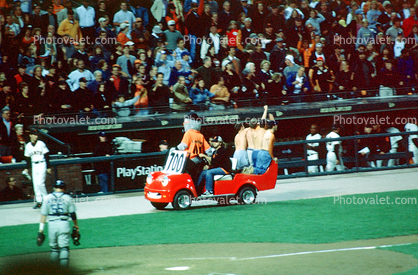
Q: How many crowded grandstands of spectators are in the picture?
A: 1